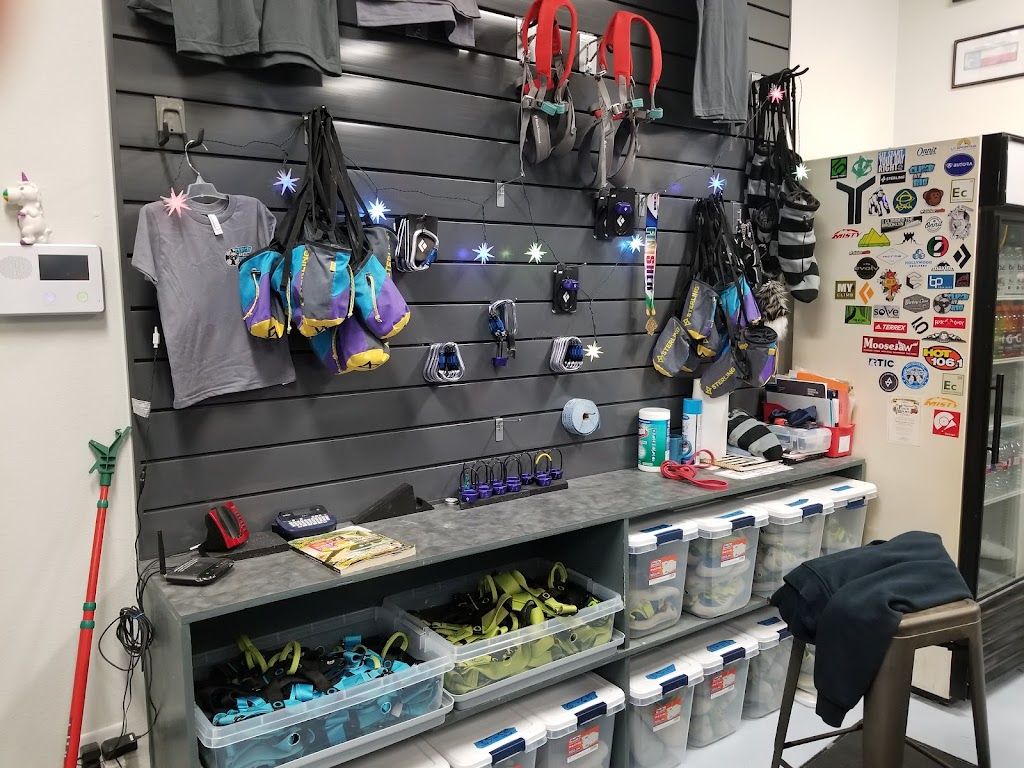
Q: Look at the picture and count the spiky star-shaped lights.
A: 10